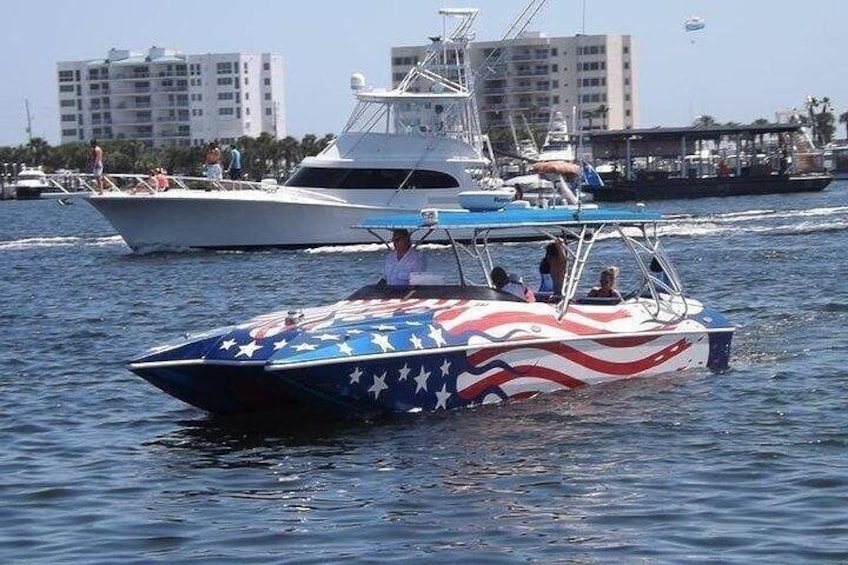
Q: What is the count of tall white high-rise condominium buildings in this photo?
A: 2